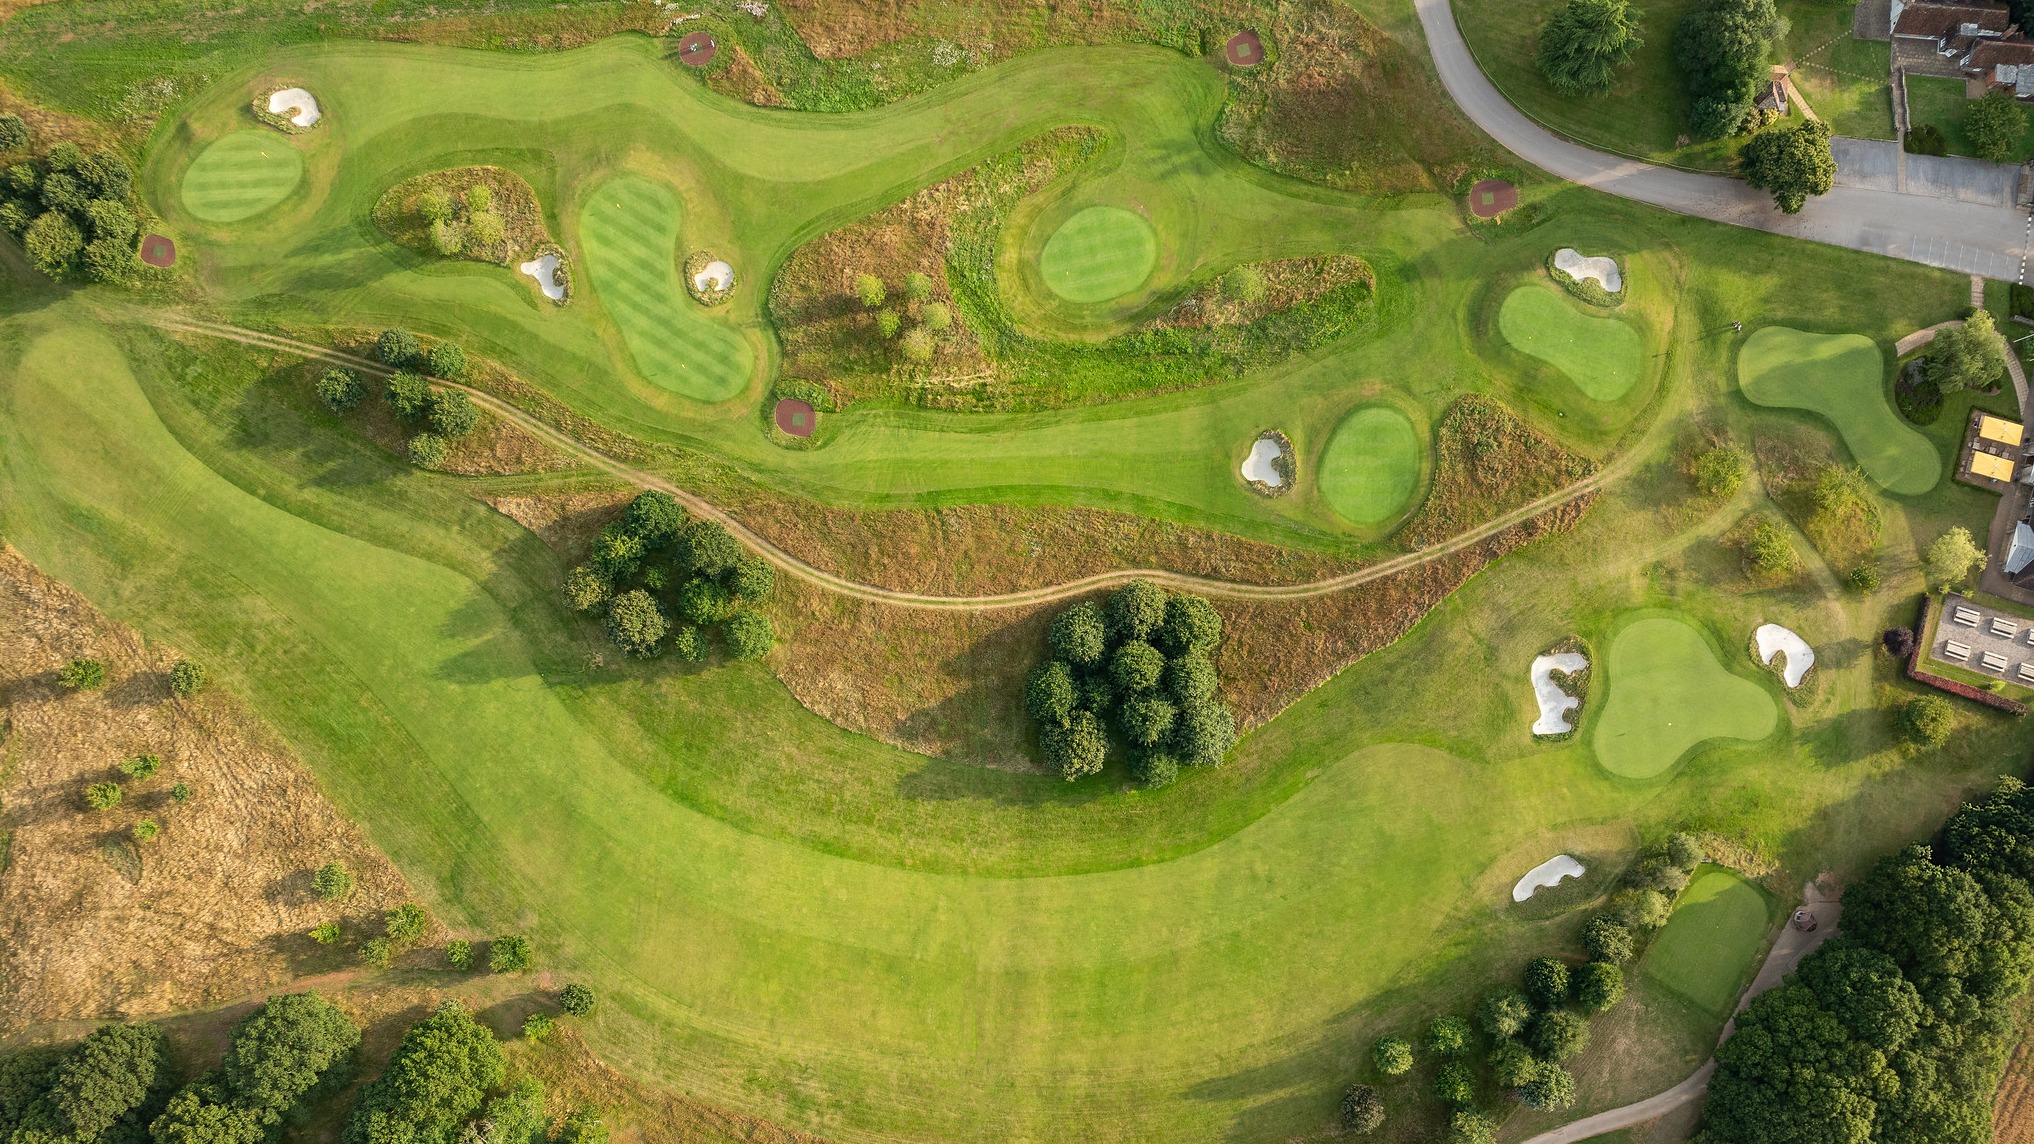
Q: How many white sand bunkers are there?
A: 8